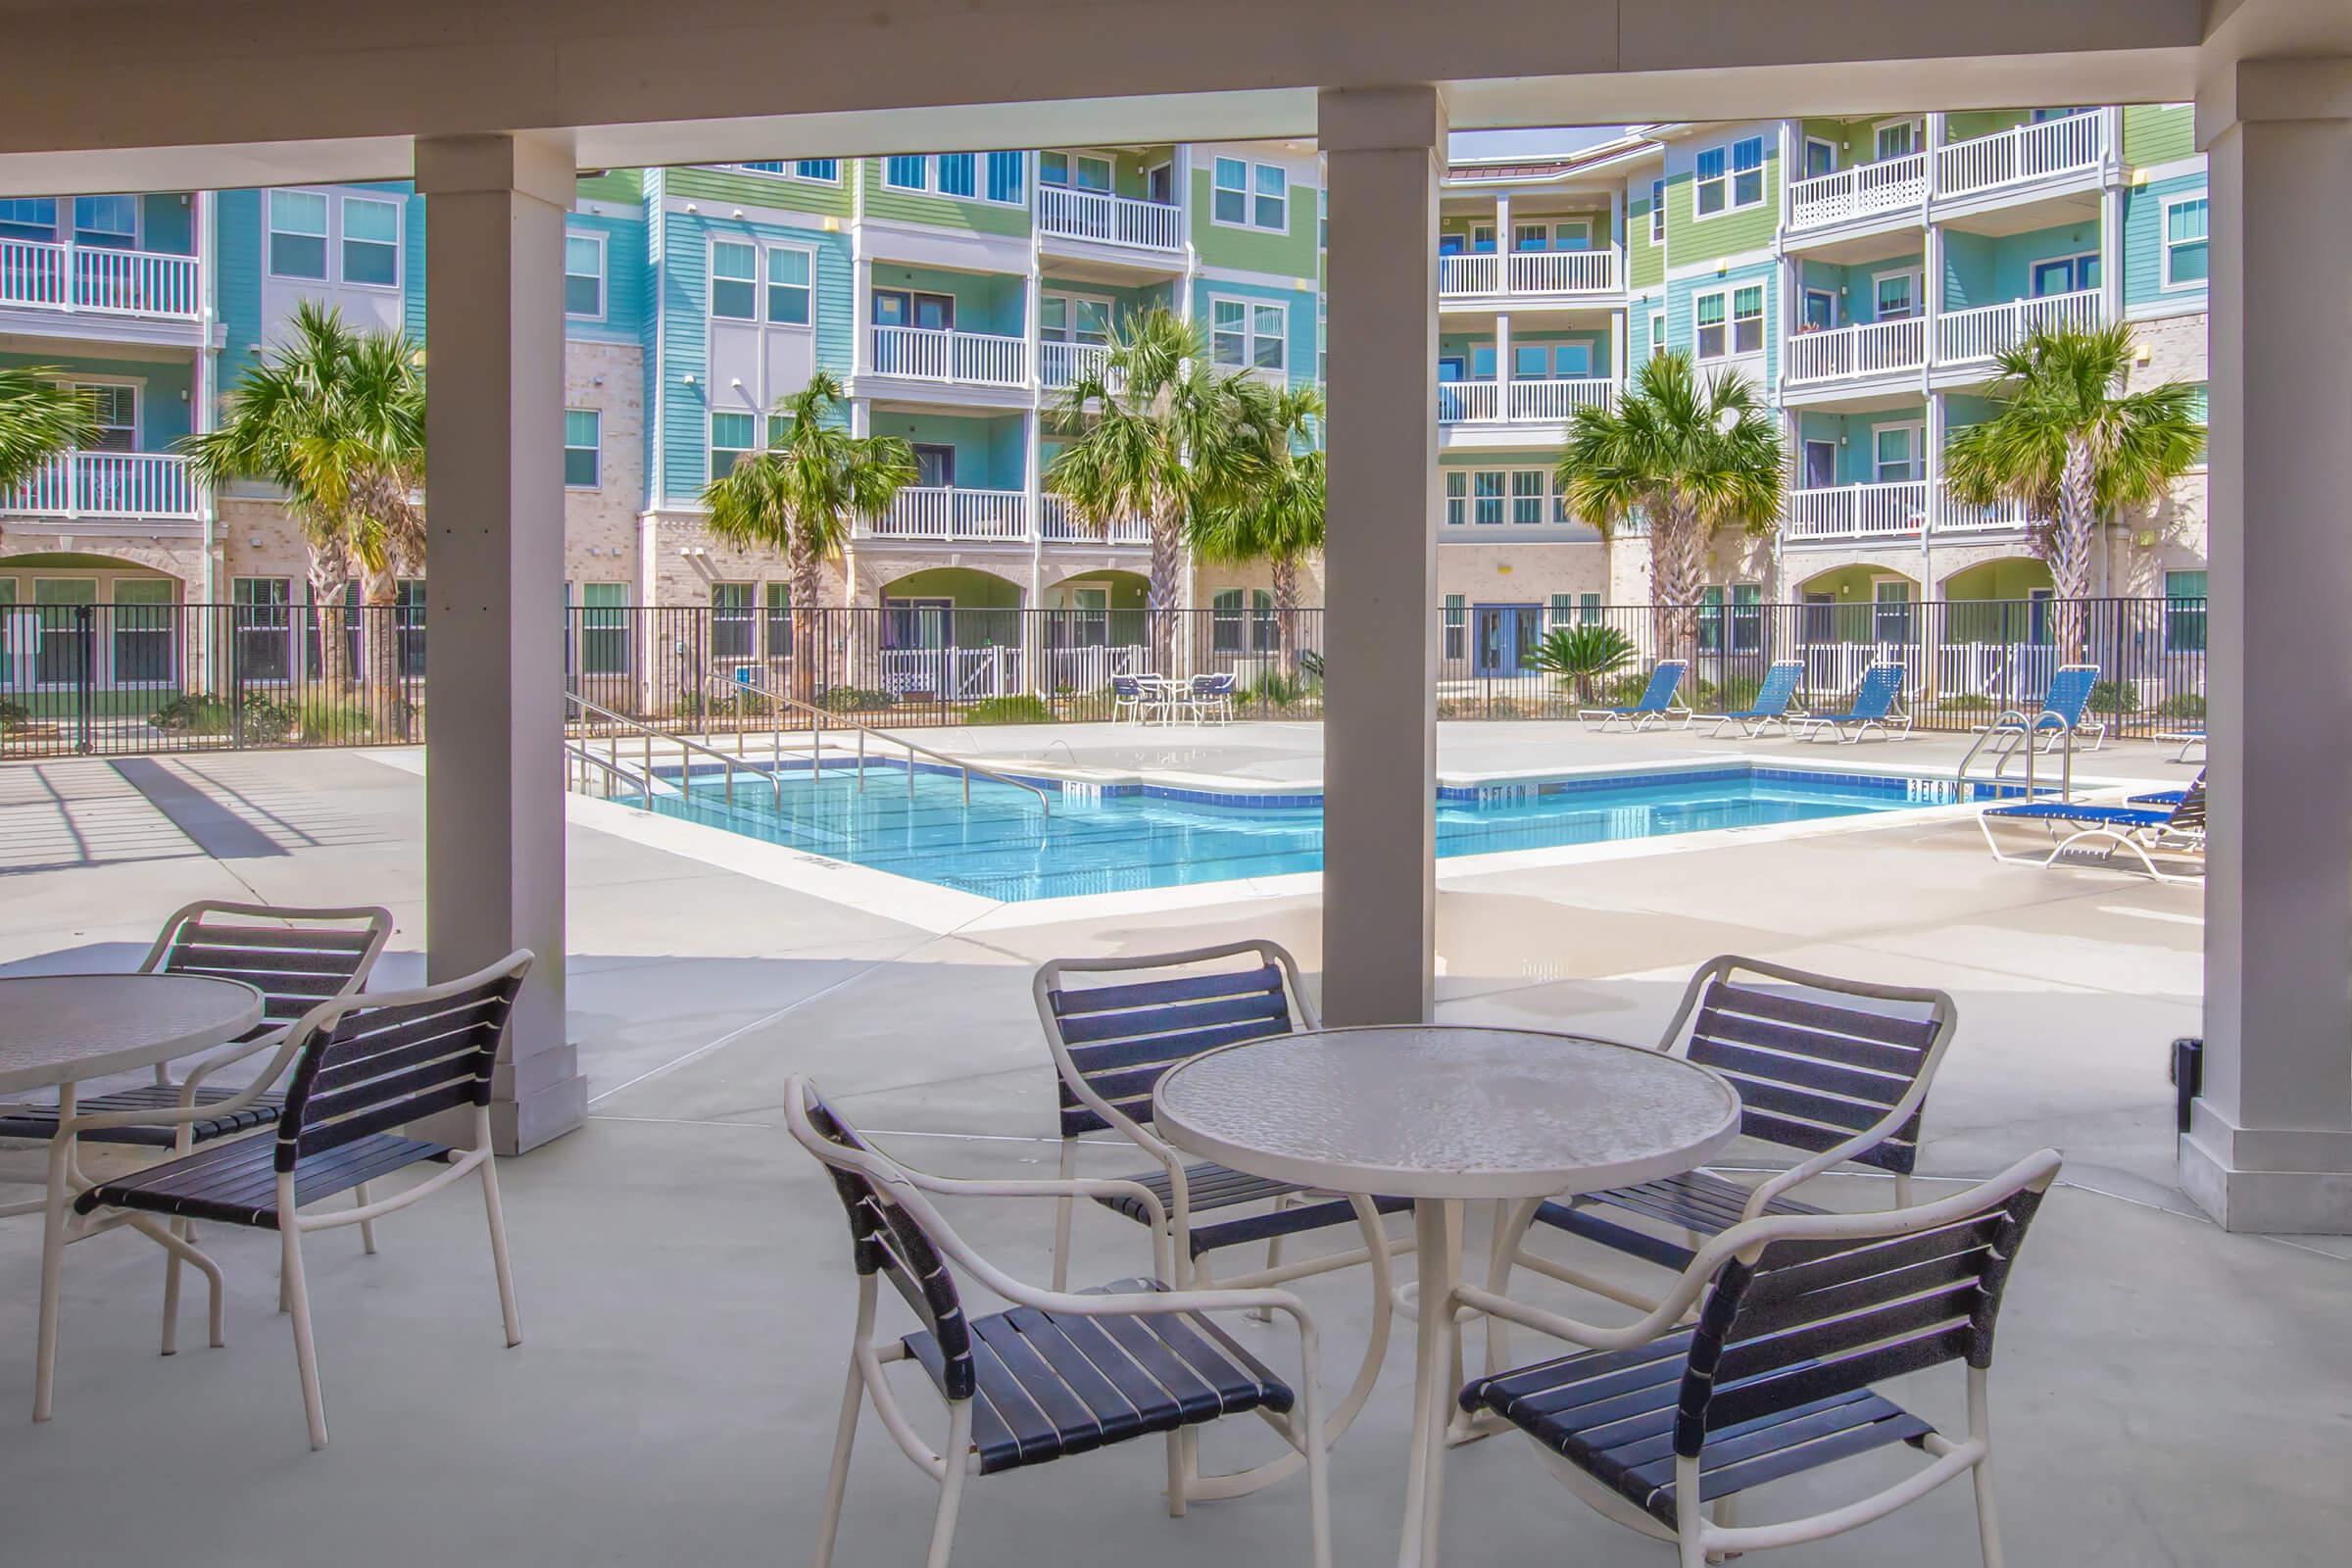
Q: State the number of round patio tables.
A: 3